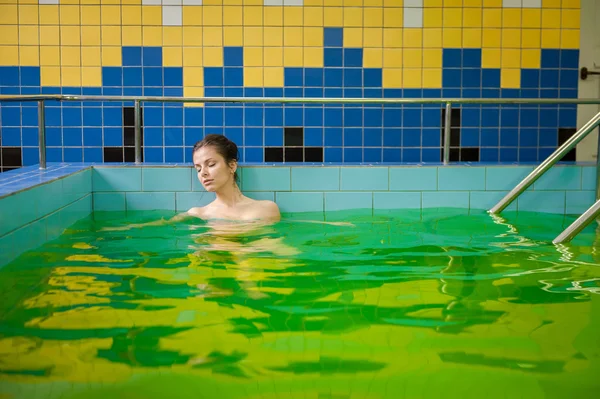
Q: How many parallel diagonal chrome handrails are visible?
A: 2